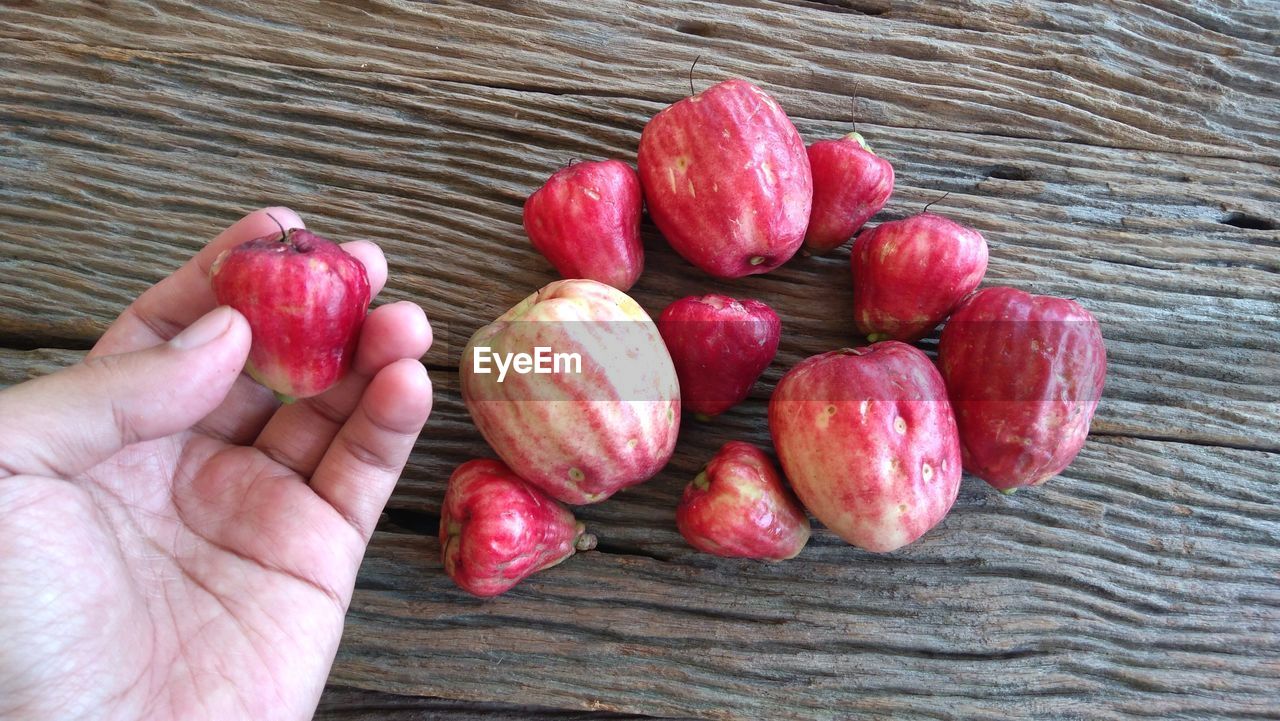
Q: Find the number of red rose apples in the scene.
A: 11